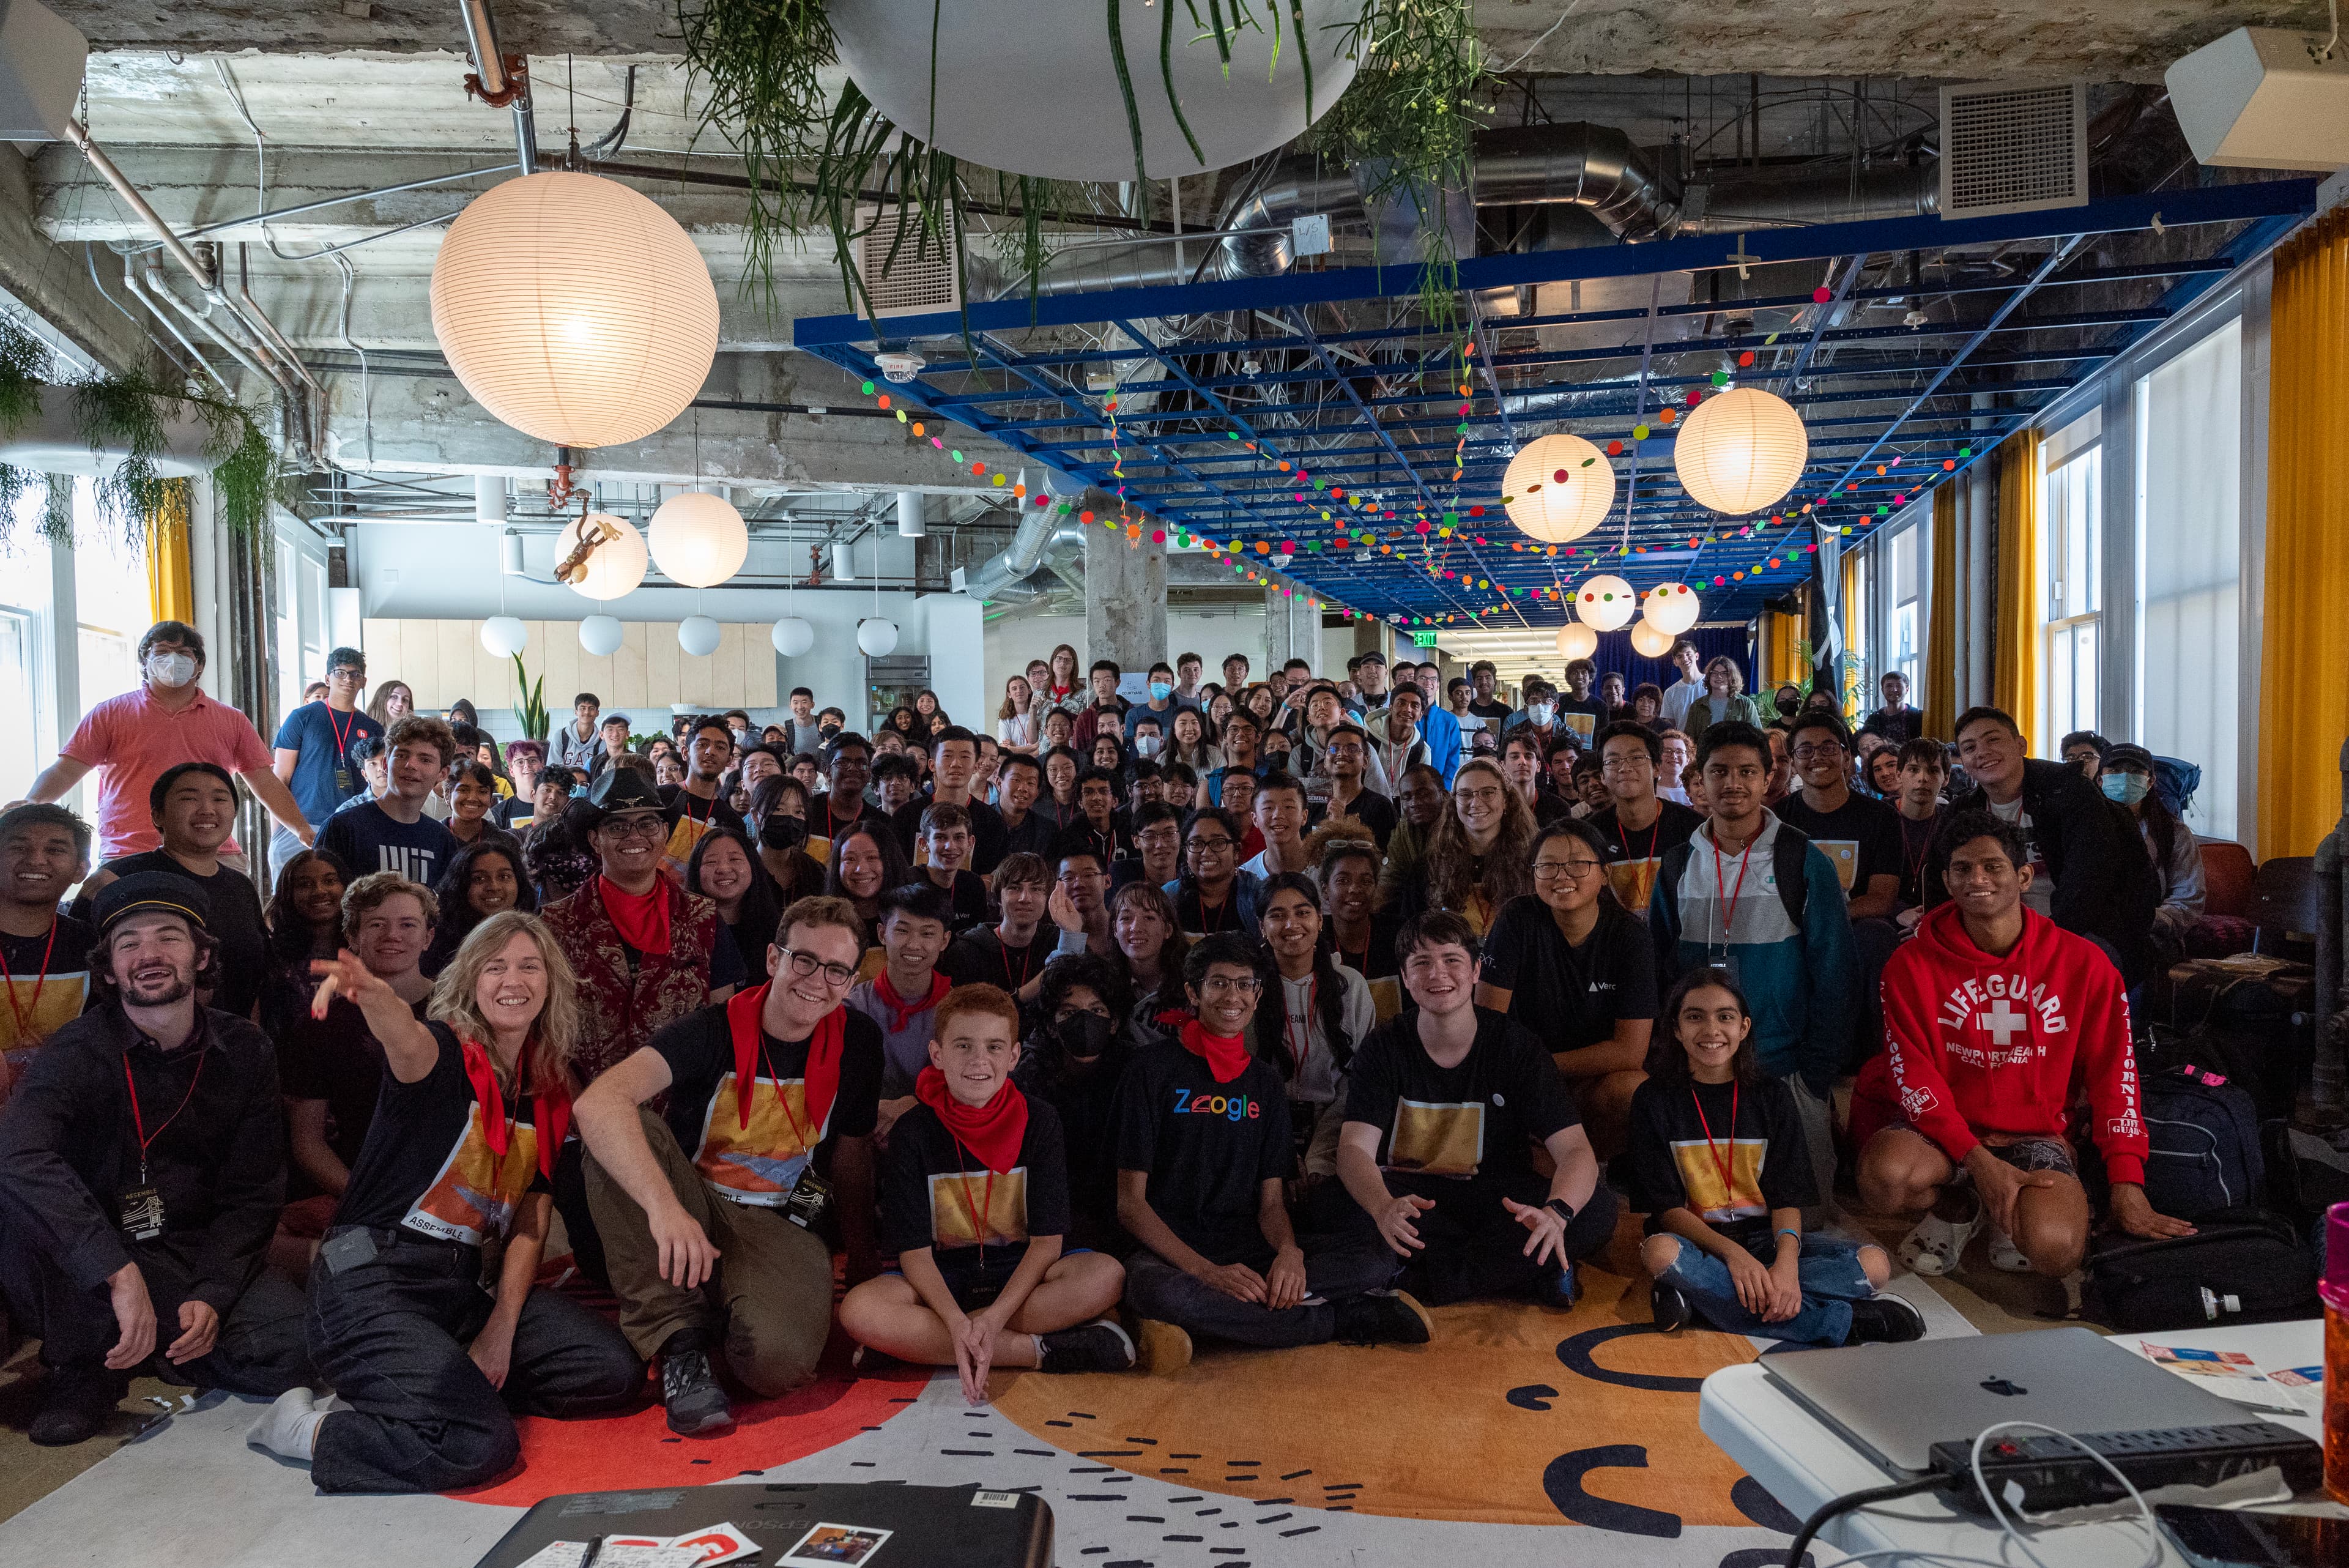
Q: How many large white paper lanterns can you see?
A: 9